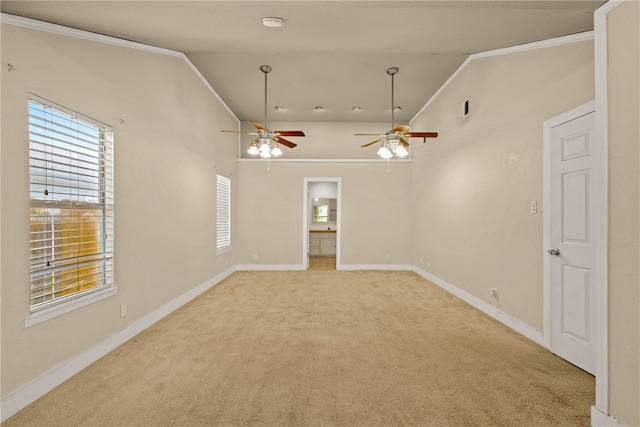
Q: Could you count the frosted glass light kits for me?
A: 2